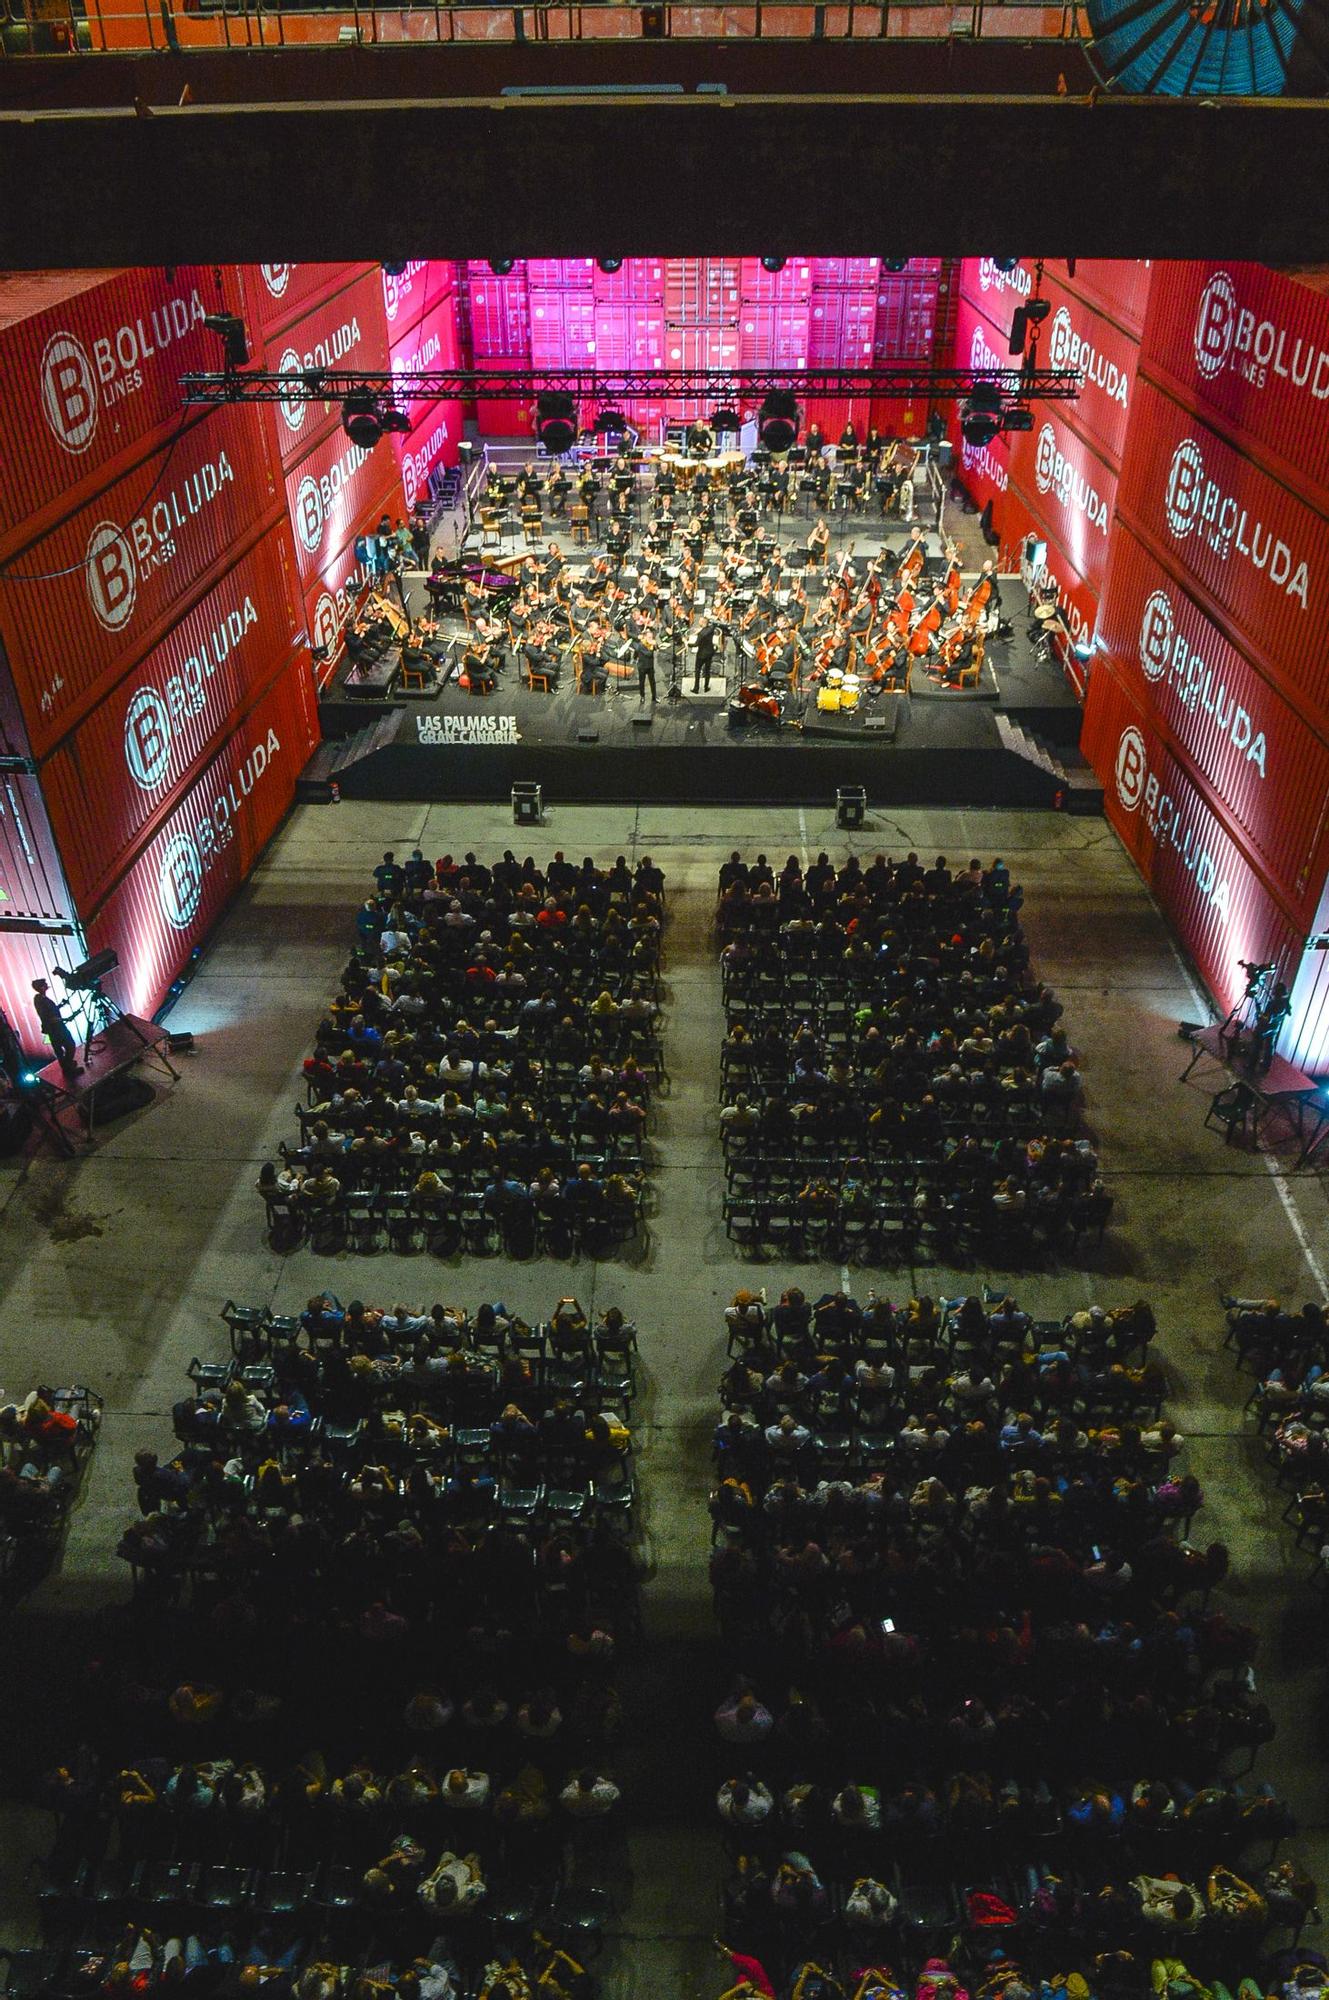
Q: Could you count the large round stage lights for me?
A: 4